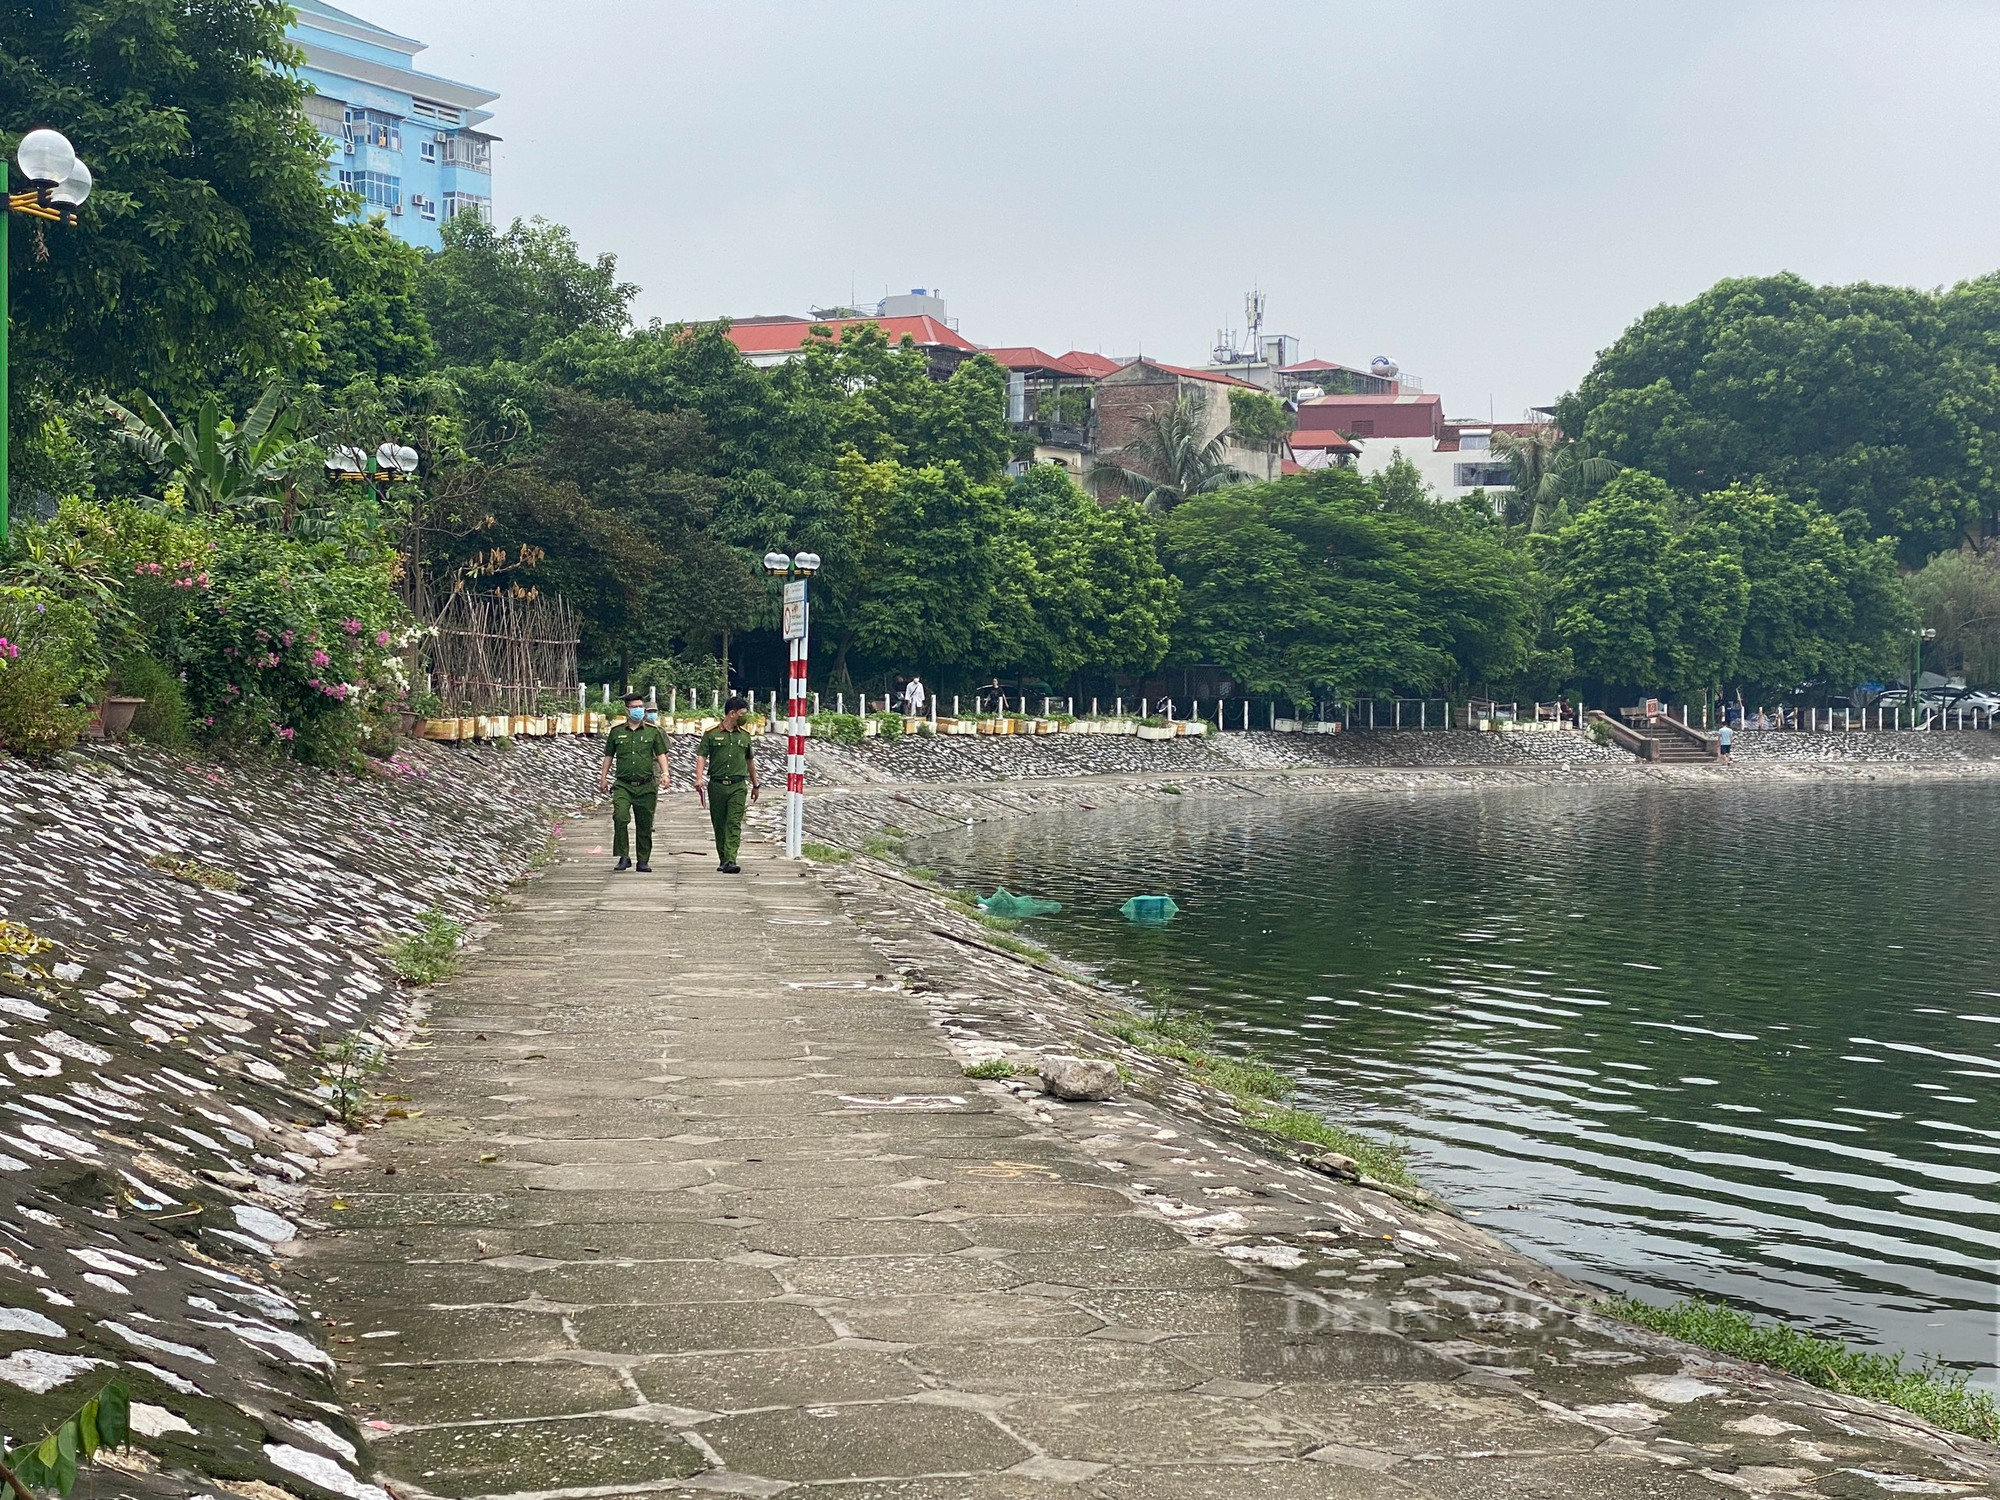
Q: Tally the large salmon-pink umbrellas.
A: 0